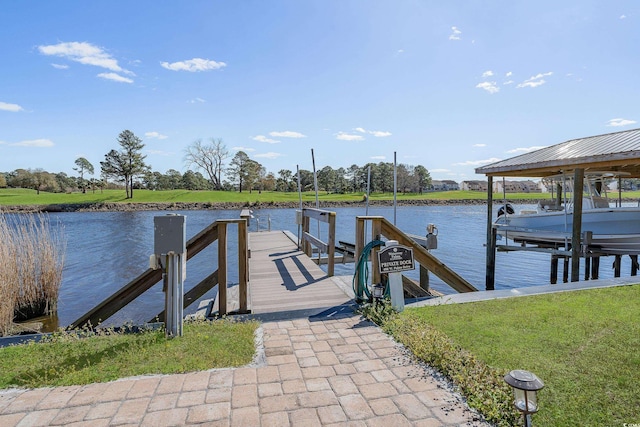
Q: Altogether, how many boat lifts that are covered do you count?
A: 1